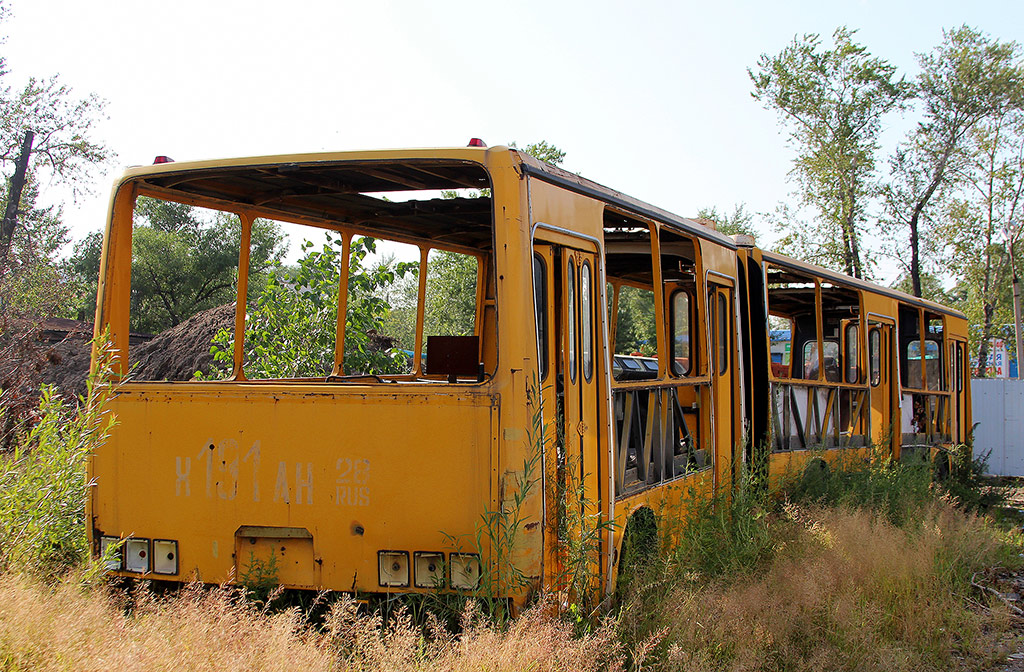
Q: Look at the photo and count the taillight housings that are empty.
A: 6